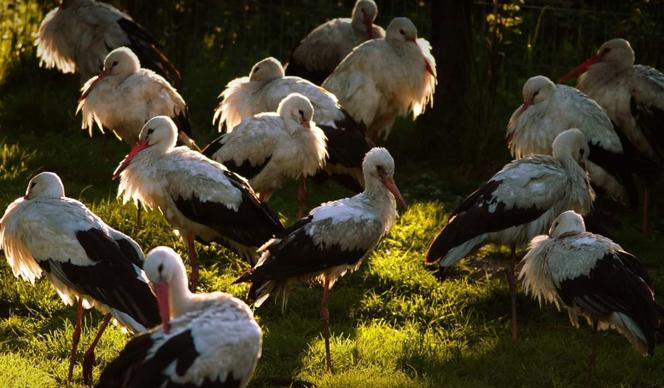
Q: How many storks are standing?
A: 14